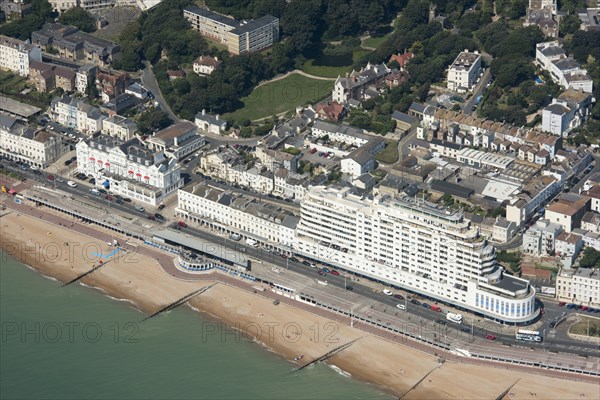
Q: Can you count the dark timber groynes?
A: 5